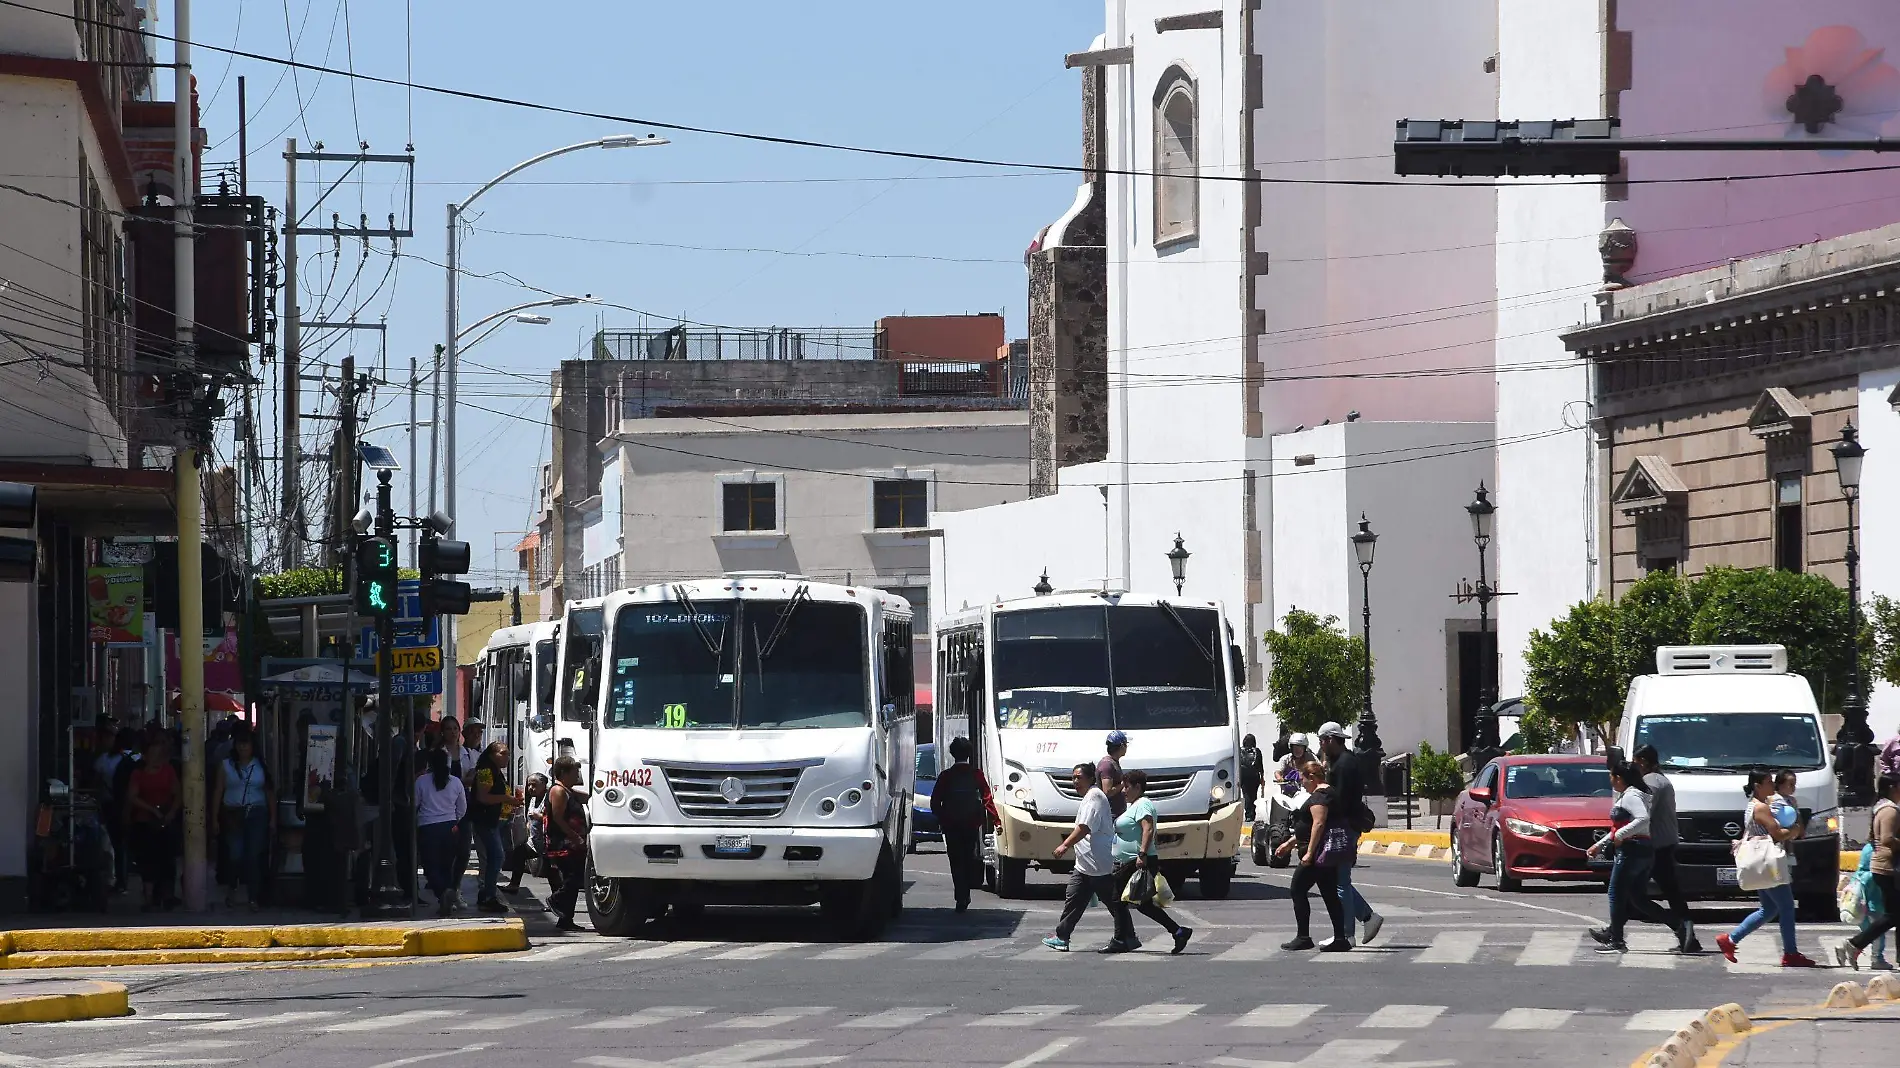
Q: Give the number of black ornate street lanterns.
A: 5